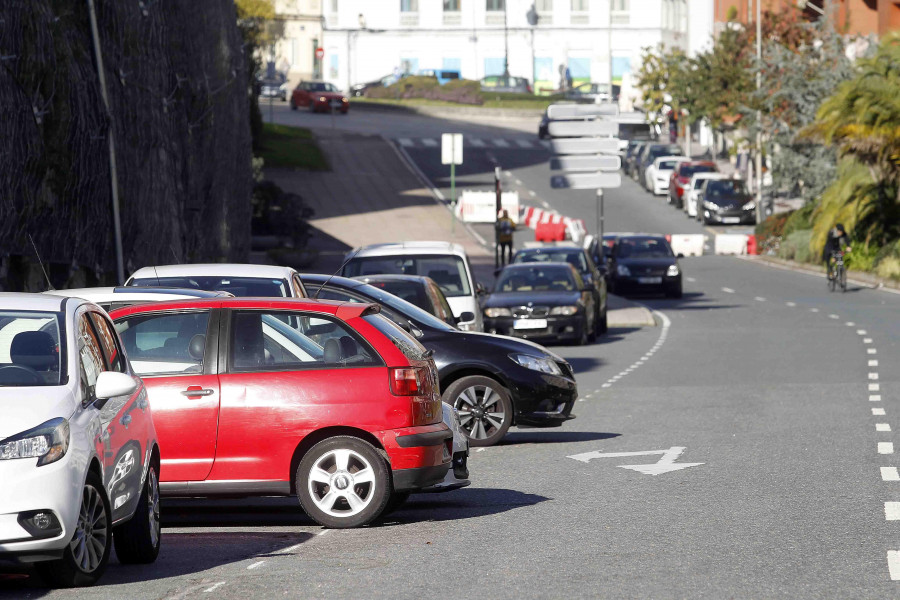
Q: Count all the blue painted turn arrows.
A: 0